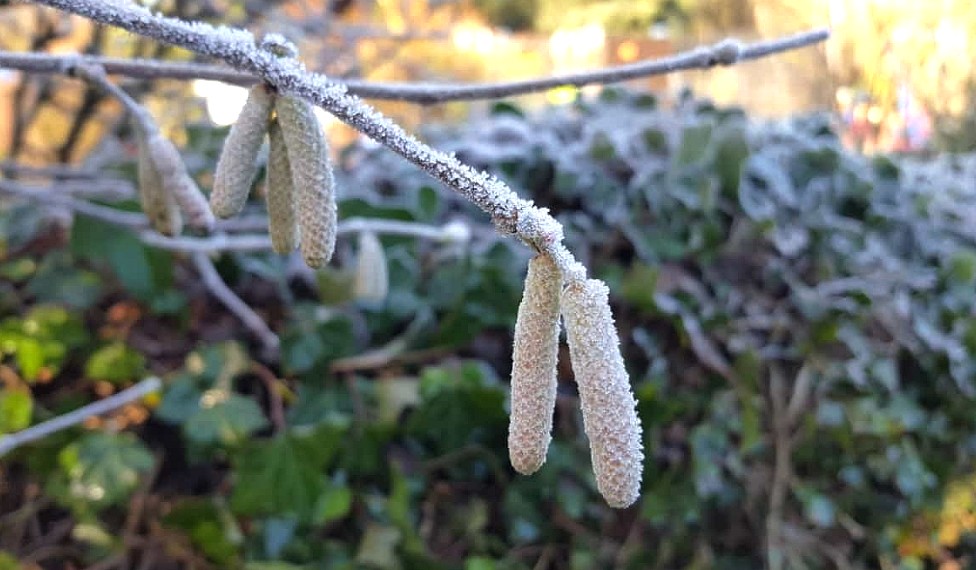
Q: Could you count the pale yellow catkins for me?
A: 8